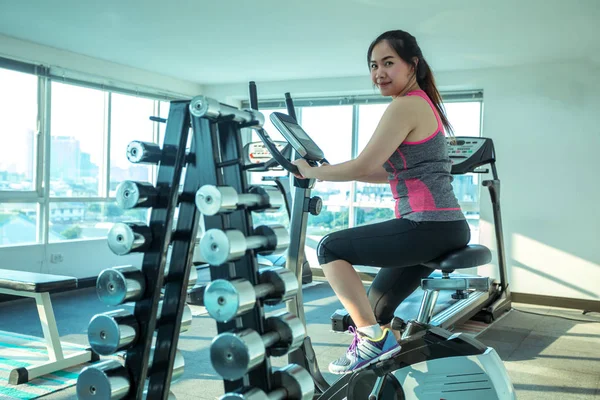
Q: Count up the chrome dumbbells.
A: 12